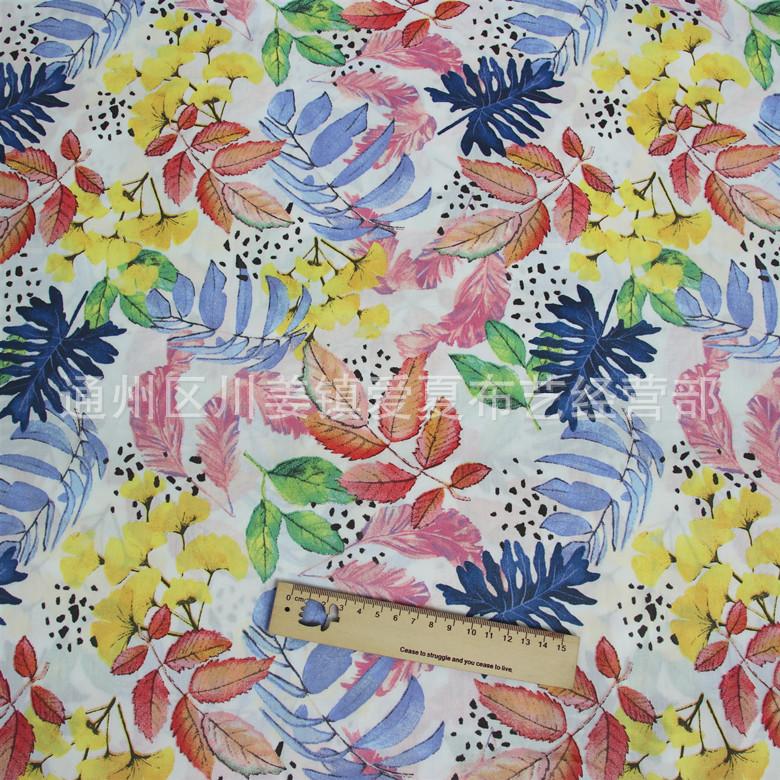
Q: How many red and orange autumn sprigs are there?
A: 10